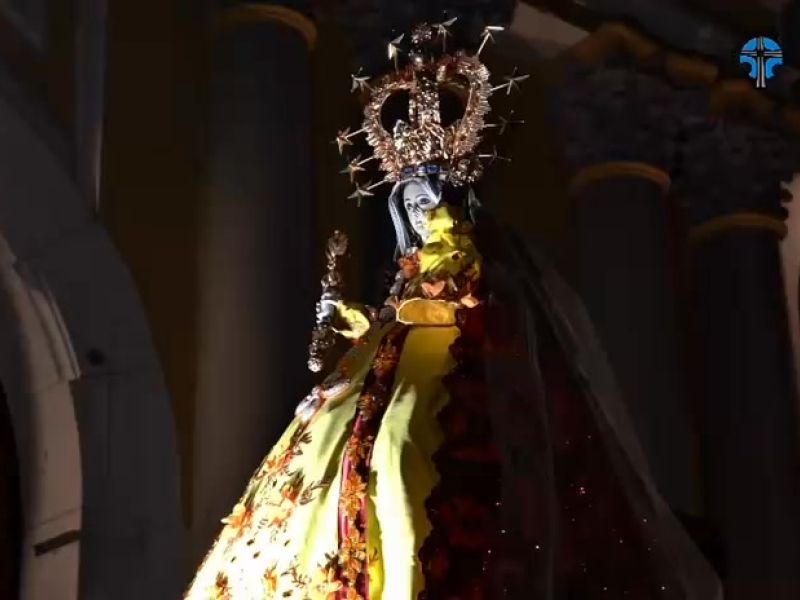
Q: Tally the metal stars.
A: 10